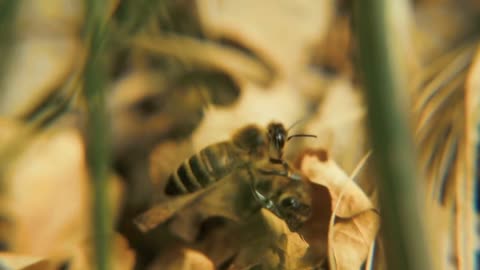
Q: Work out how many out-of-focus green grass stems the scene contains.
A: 2